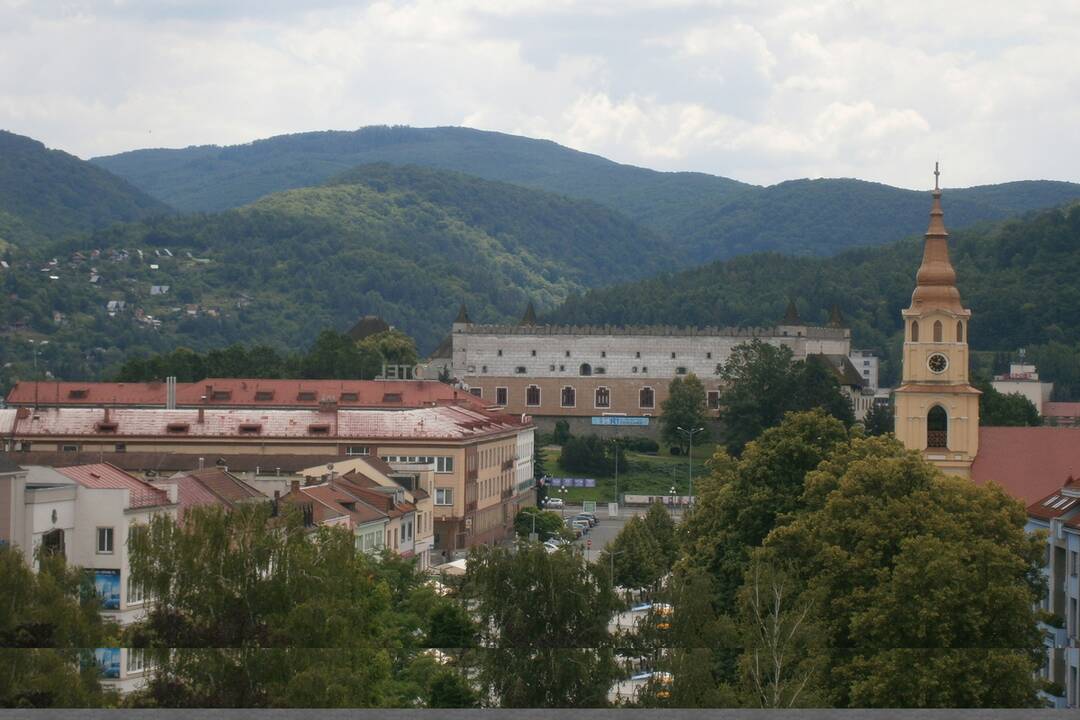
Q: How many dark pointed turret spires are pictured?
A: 4